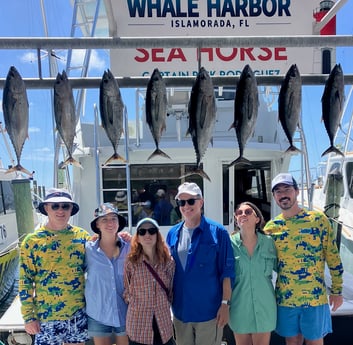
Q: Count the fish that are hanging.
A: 8